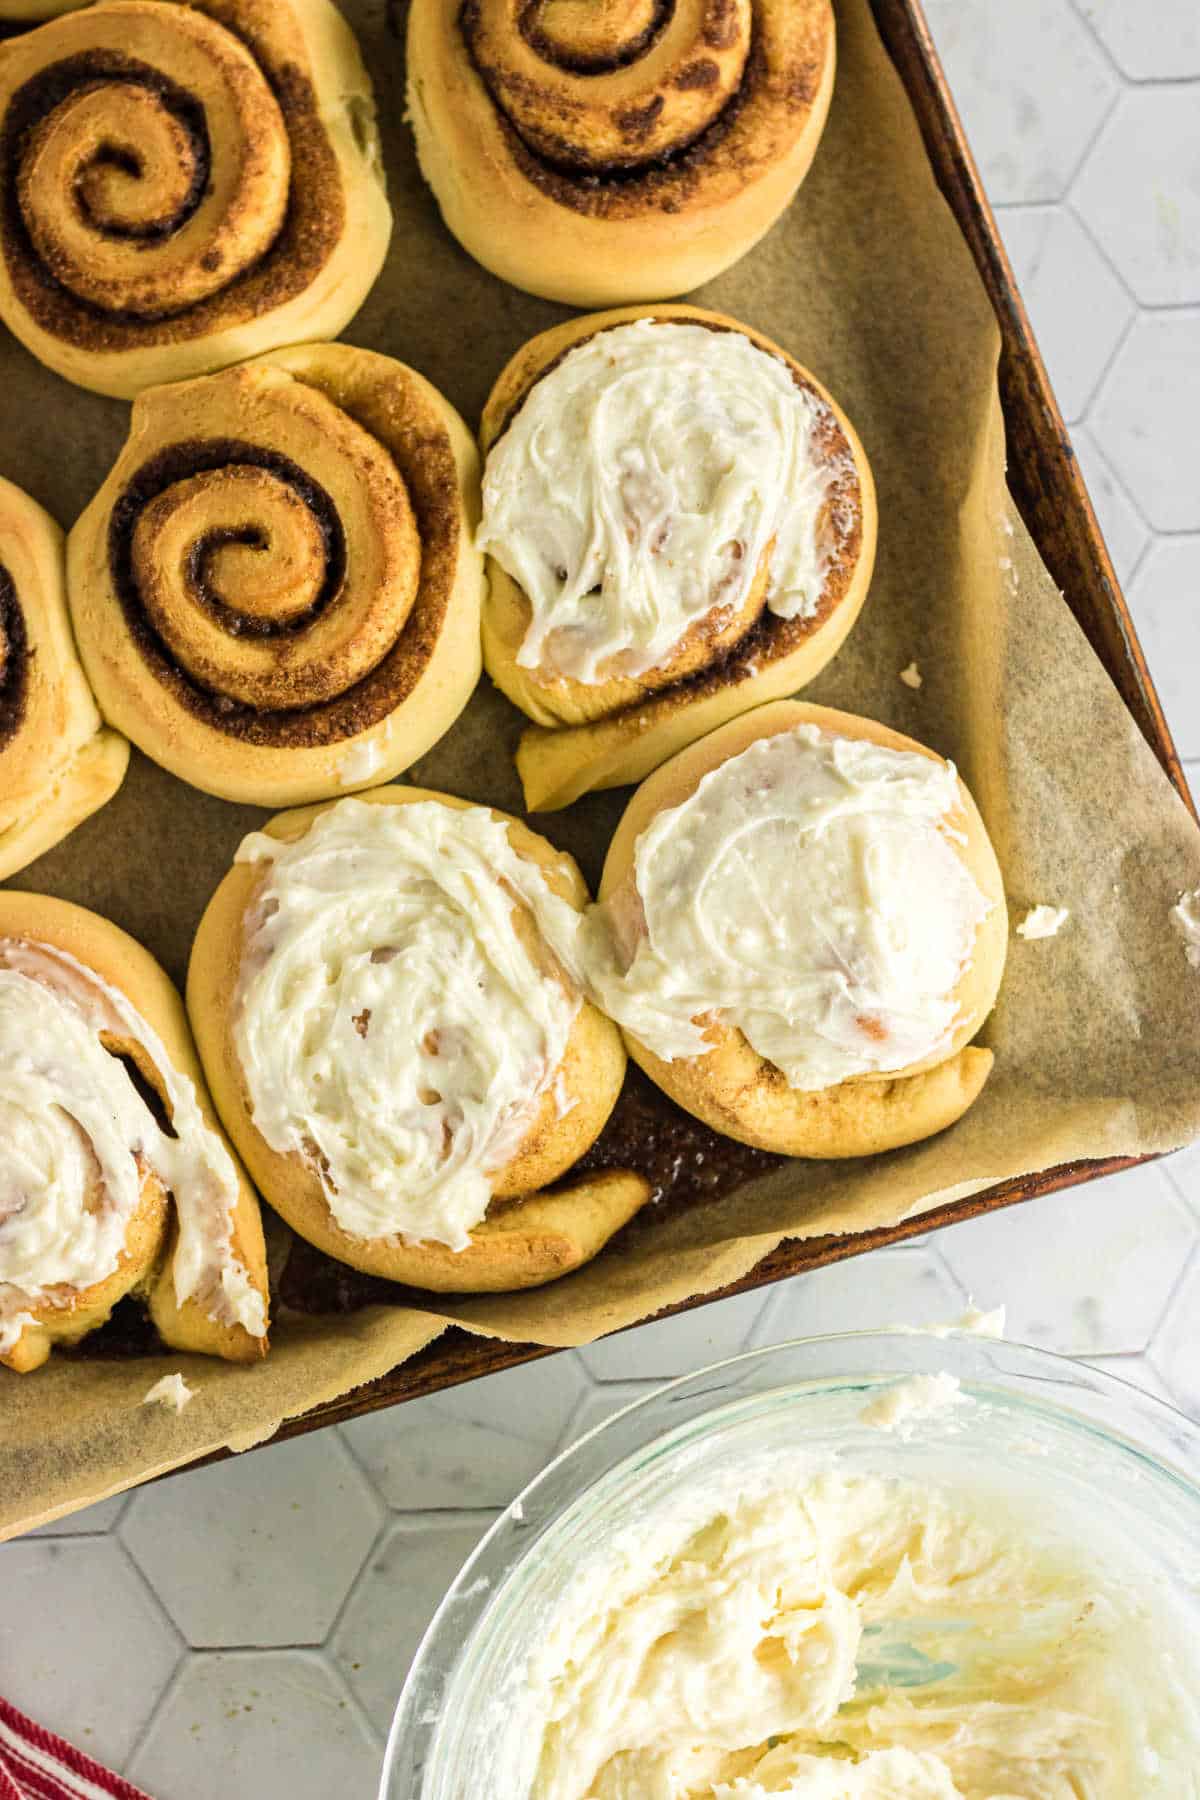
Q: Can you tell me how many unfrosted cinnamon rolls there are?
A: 4